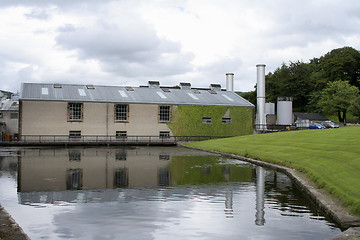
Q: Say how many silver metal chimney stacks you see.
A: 2